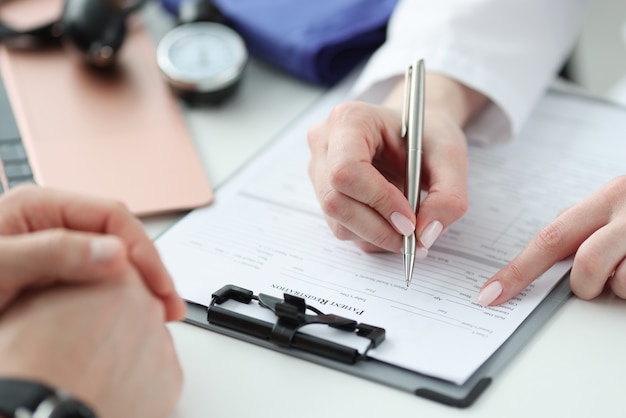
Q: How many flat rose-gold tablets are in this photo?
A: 1